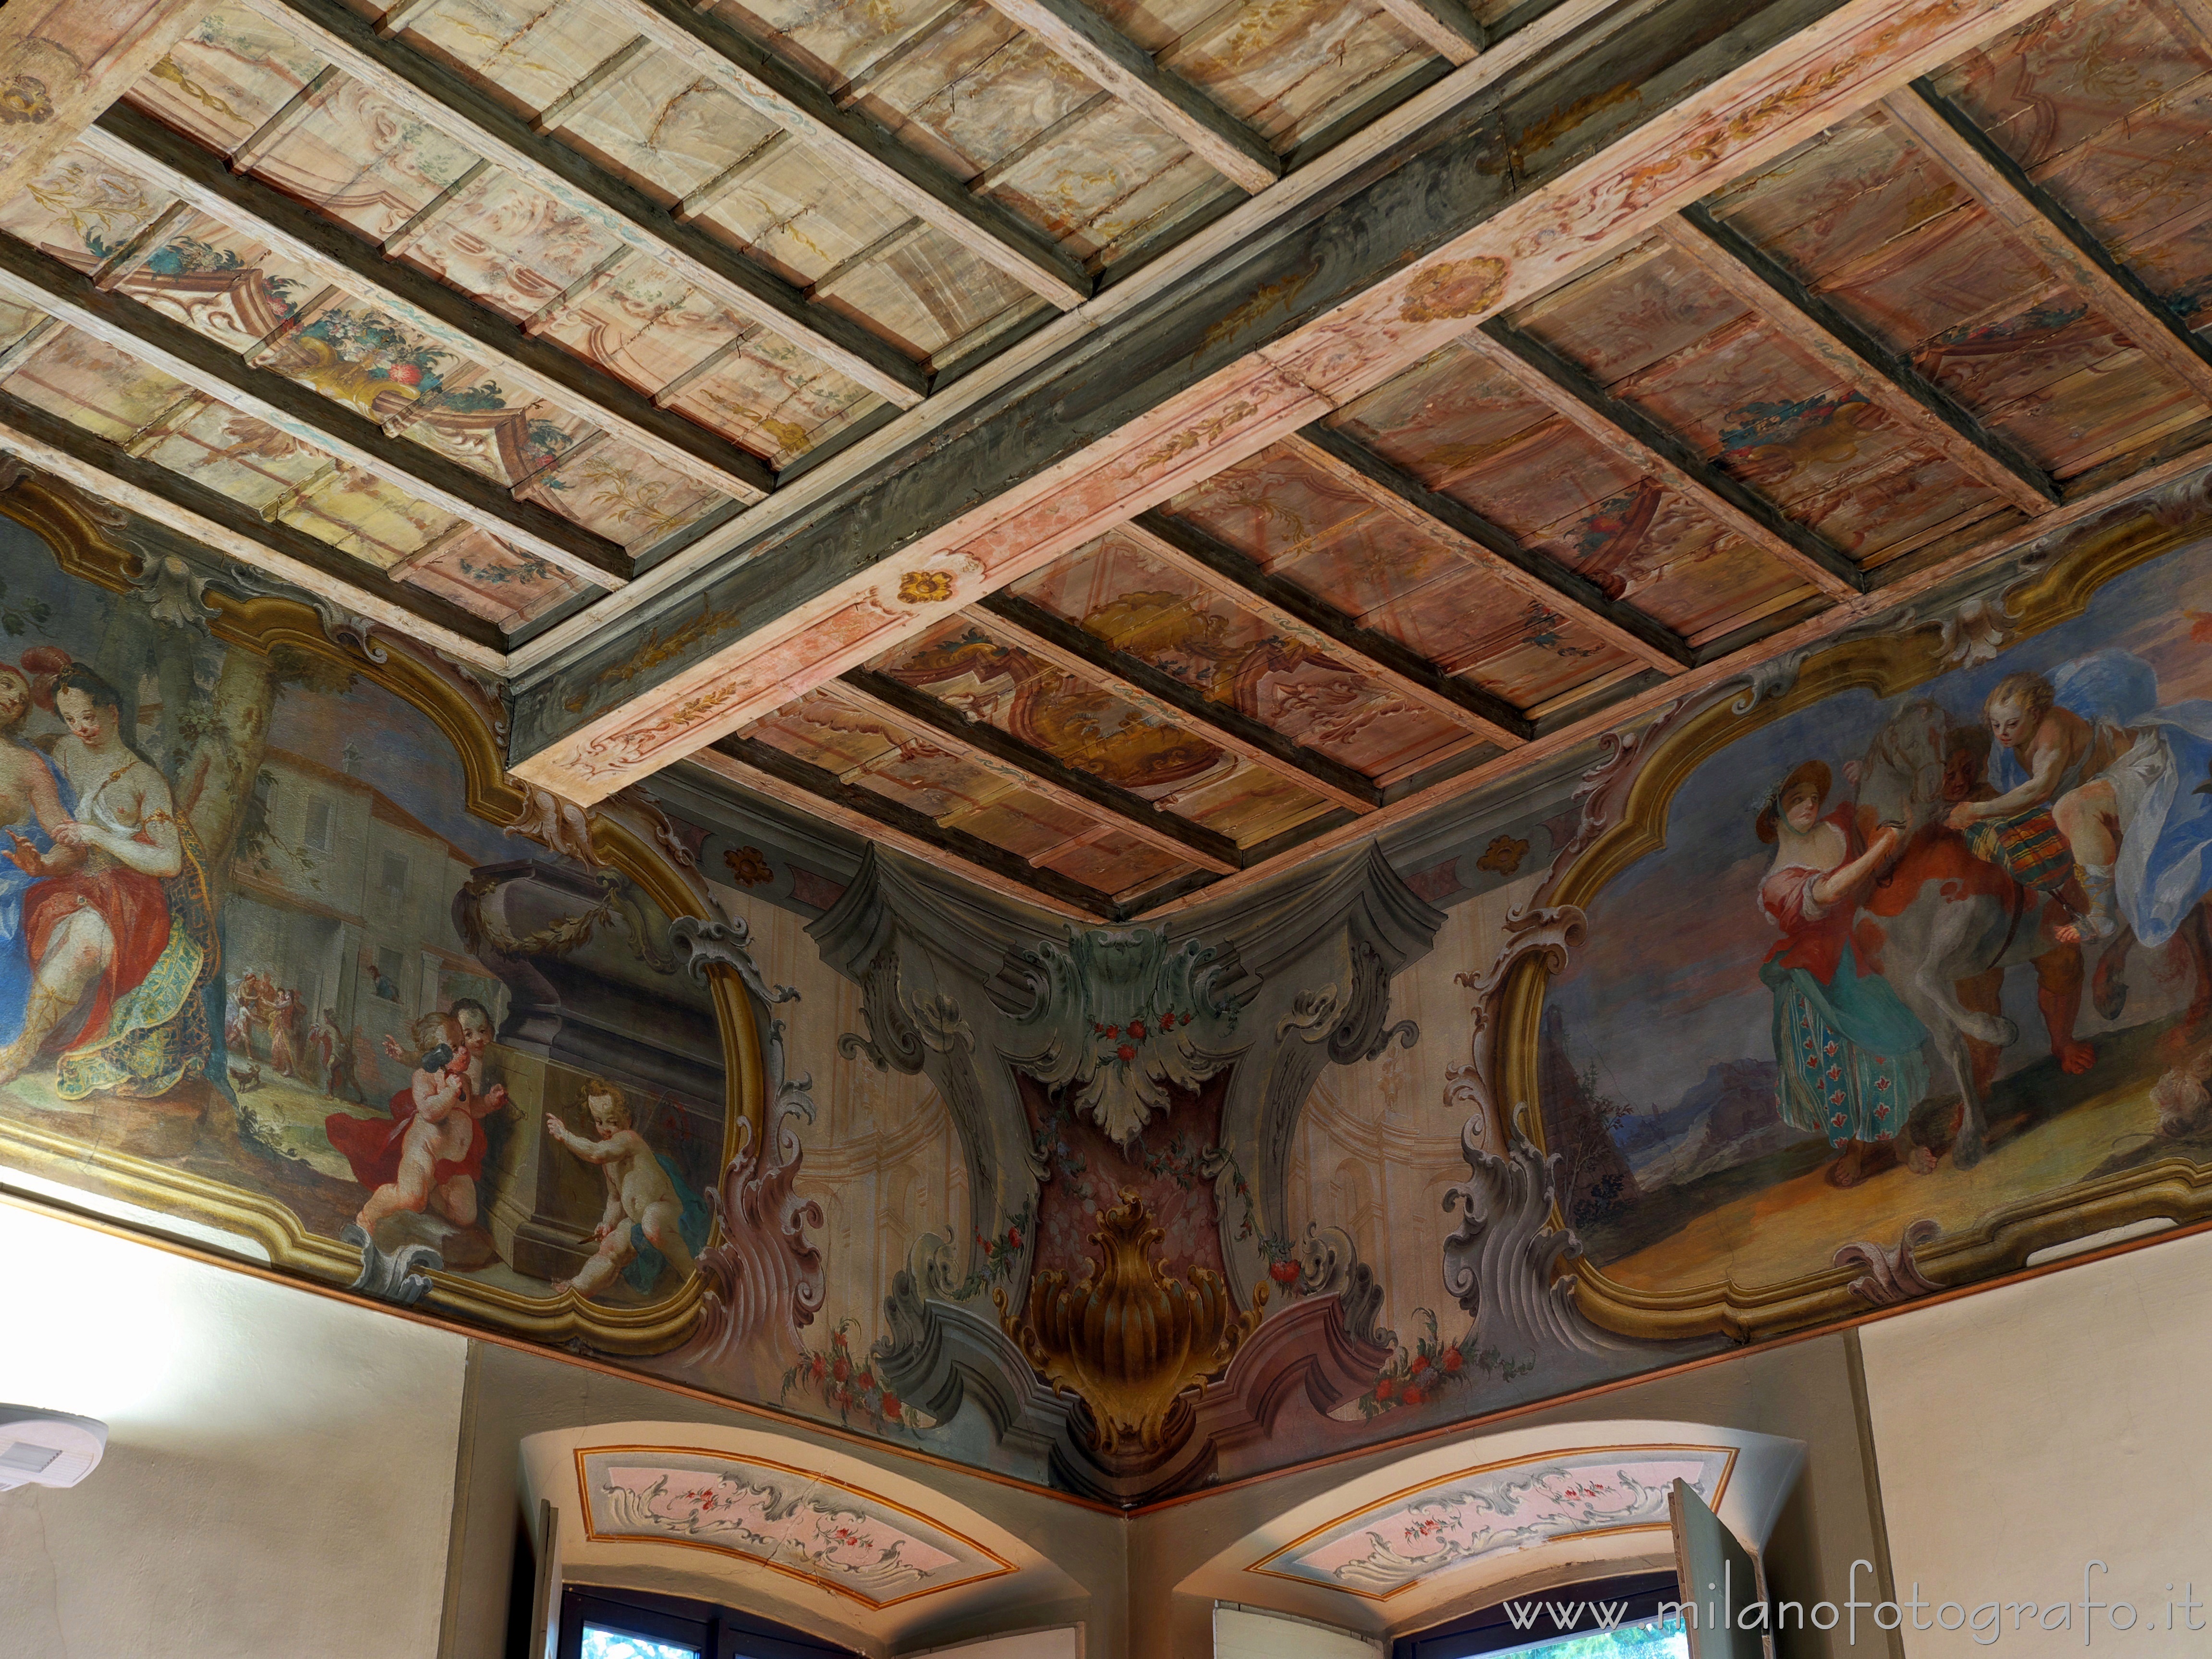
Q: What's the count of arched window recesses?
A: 2